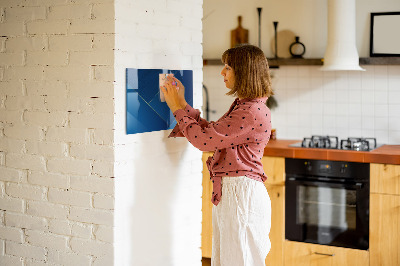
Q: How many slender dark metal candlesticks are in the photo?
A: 2